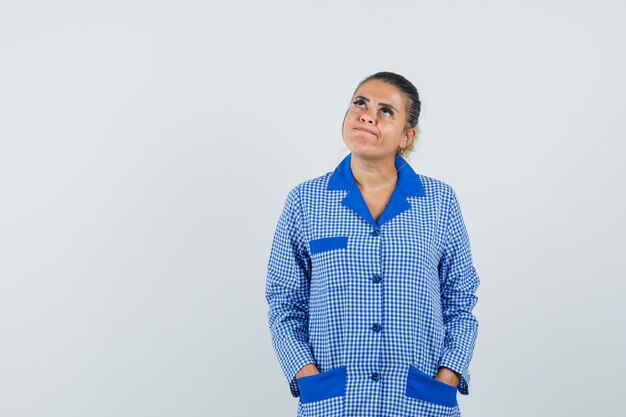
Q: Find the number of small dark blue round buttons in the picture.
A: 4